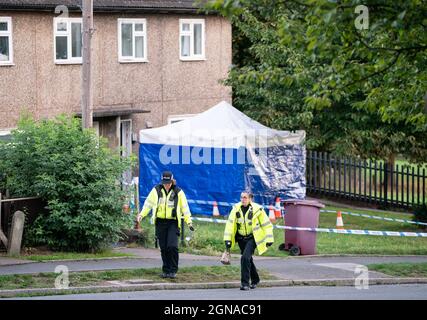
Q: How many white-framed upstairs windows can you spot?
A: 4